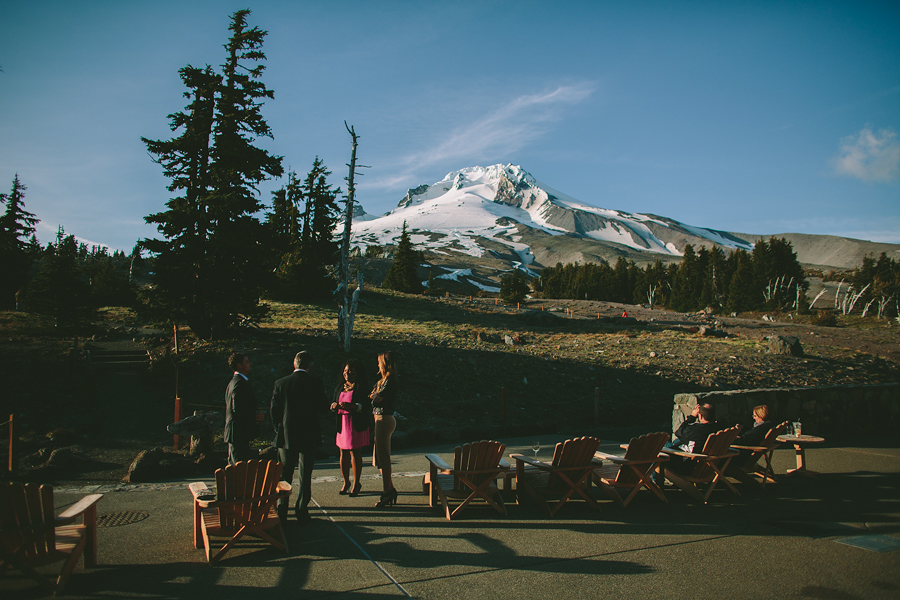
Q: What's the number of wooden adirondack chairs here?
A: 7